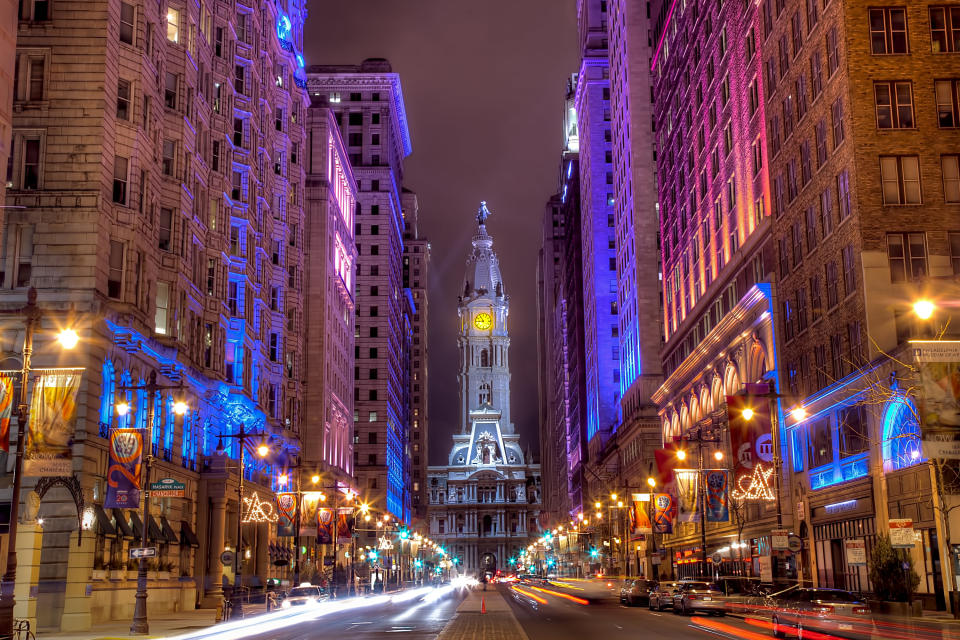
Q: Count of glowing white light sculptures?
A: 3